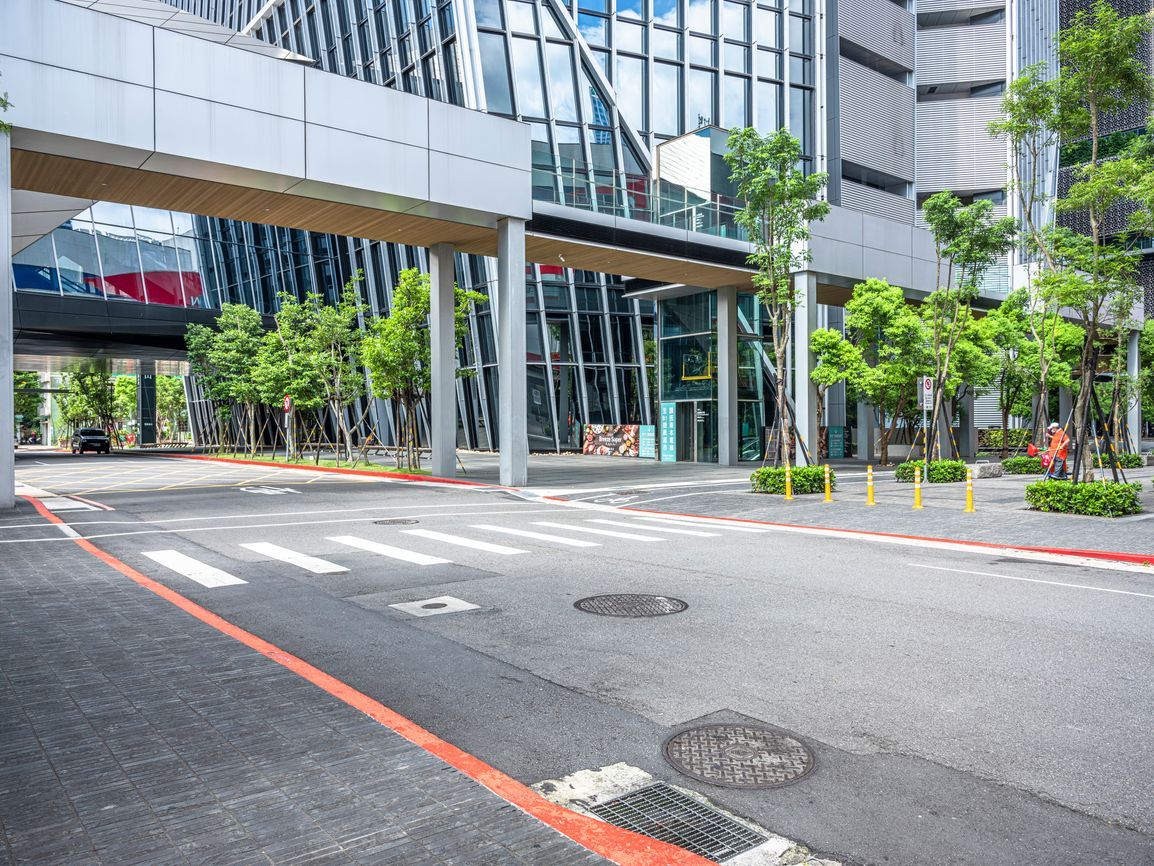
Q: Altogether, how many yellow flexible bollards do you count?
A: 5